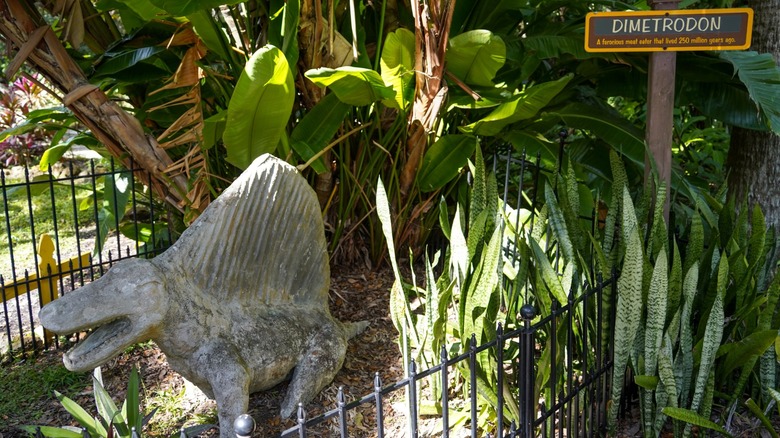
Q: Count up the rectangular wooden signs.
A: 1